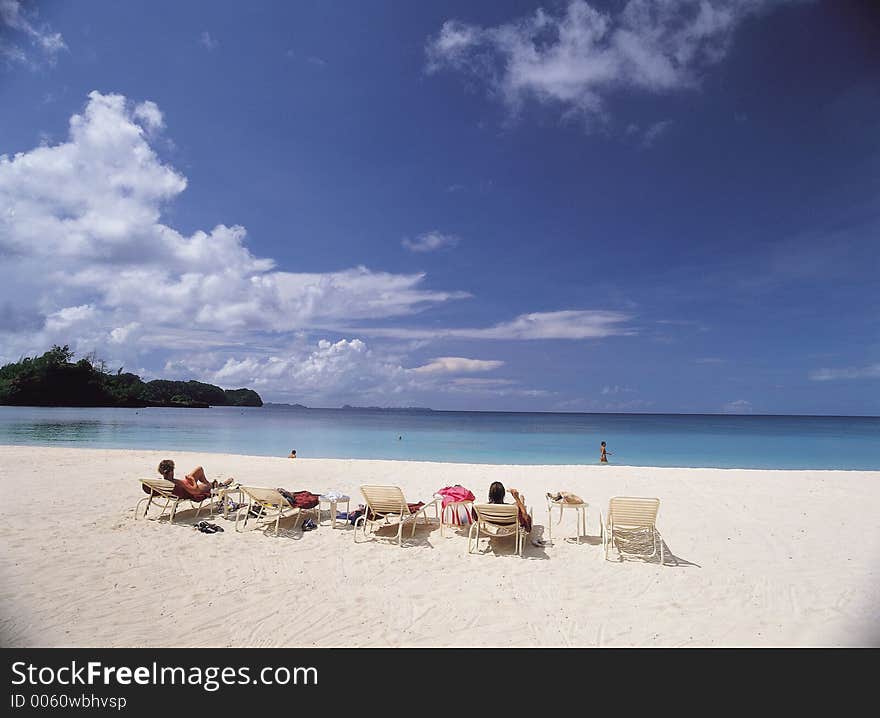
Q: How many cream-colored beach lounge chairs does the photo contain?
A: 5